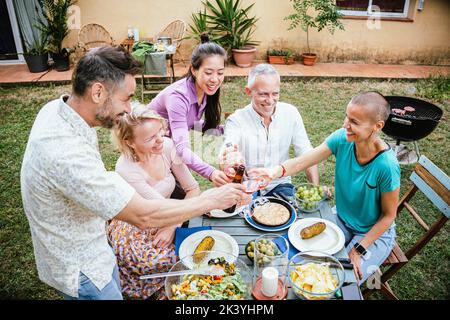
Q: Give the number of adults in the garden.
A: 5